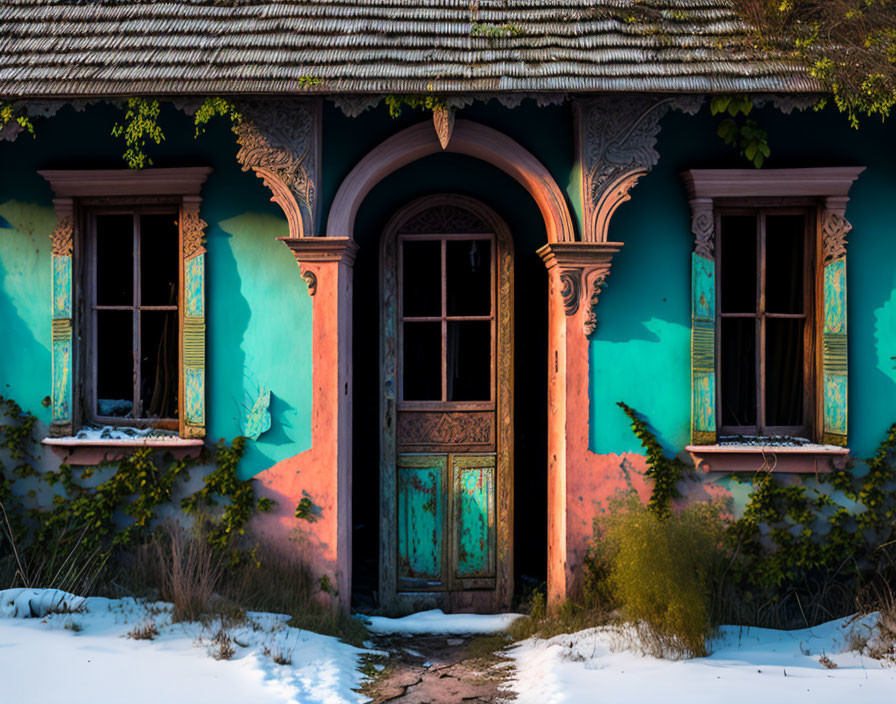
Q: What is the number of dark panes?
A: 12